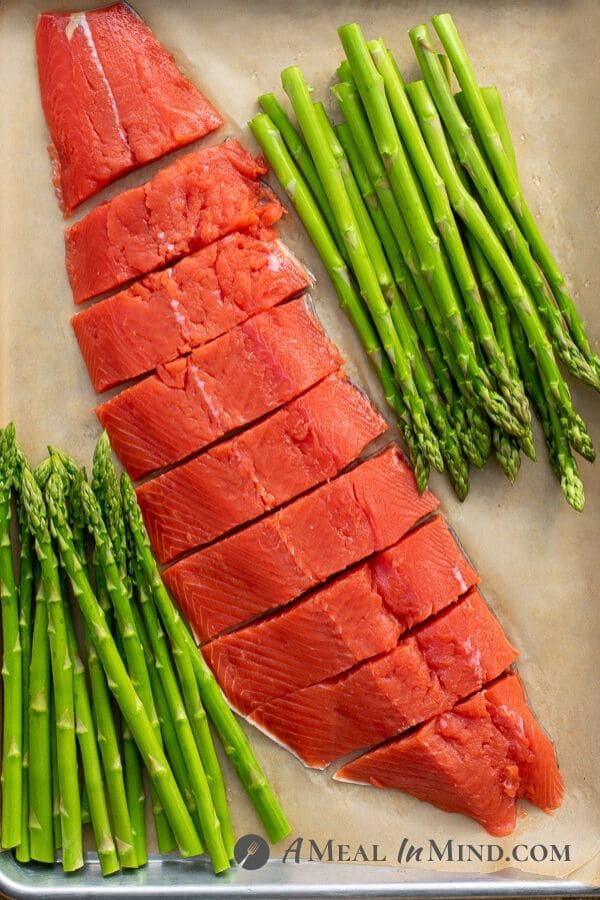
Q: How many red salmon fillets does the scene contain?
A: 9